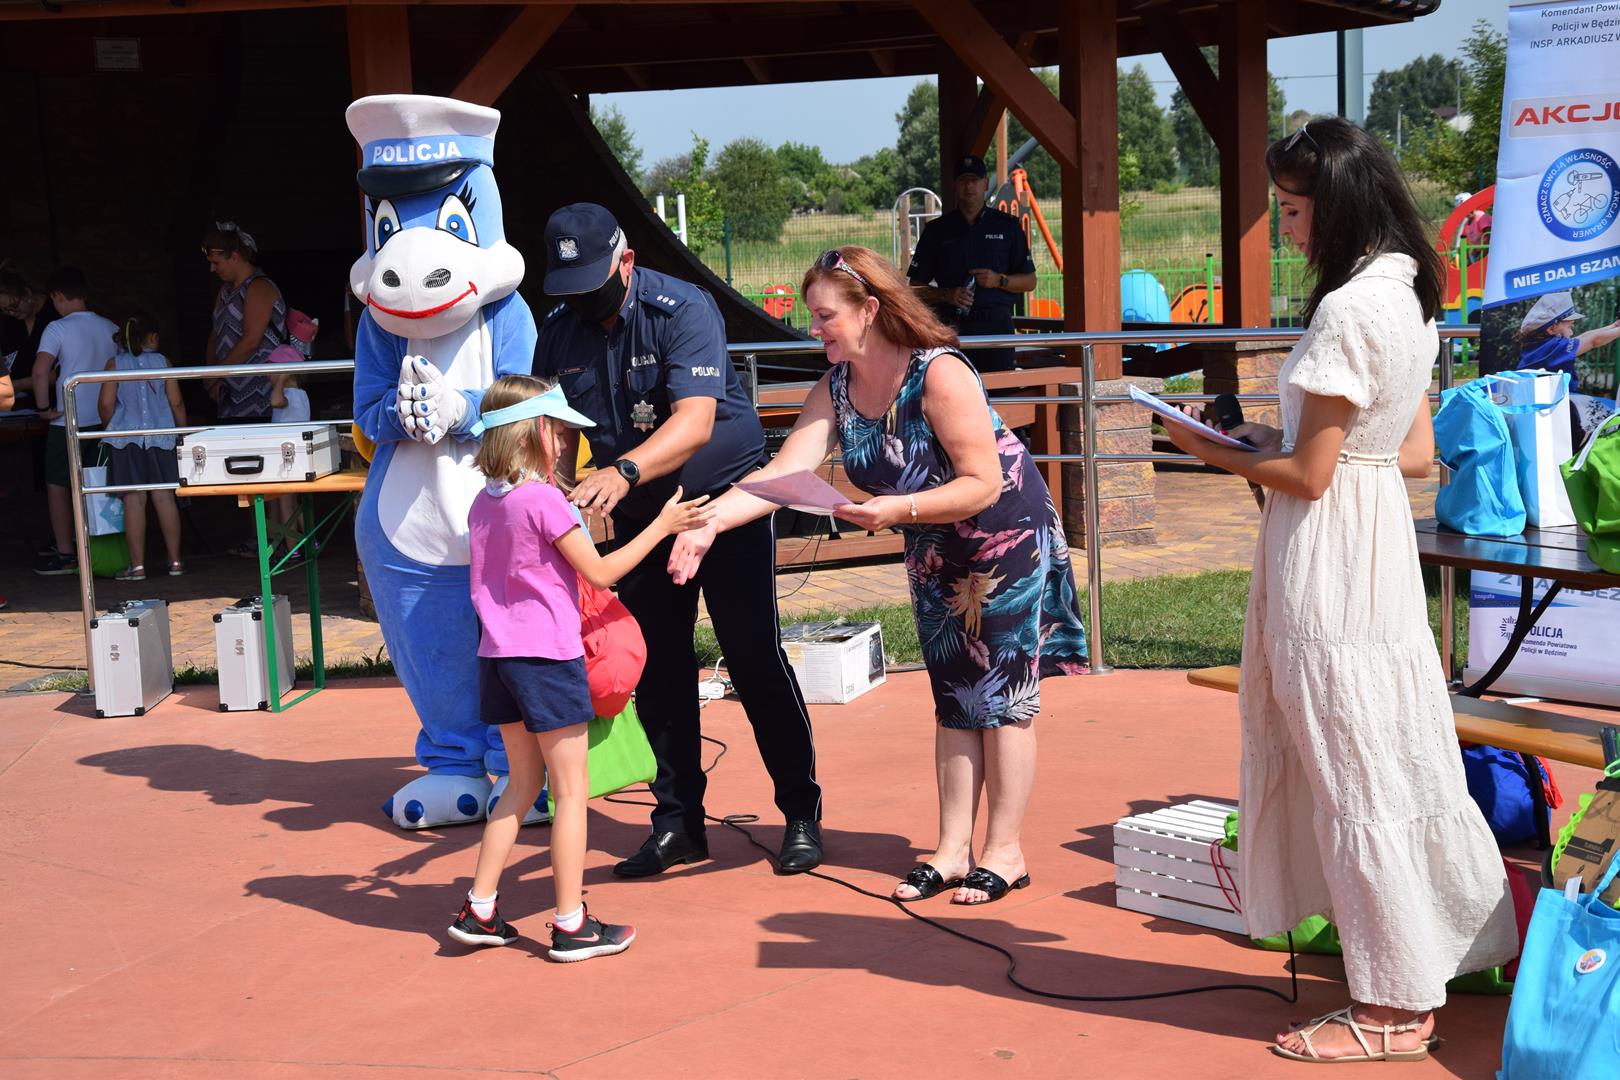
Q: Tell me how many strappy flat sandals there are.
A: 2